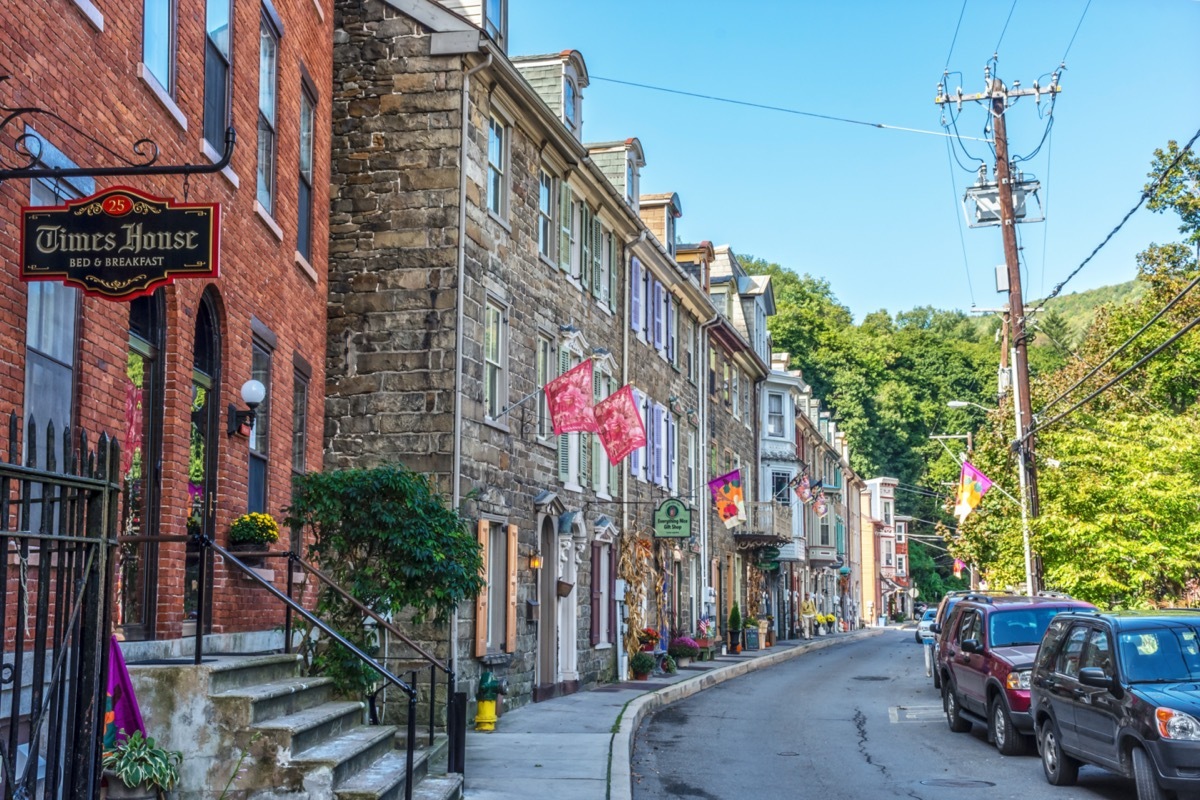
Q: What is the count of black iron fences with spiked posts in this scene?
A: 1